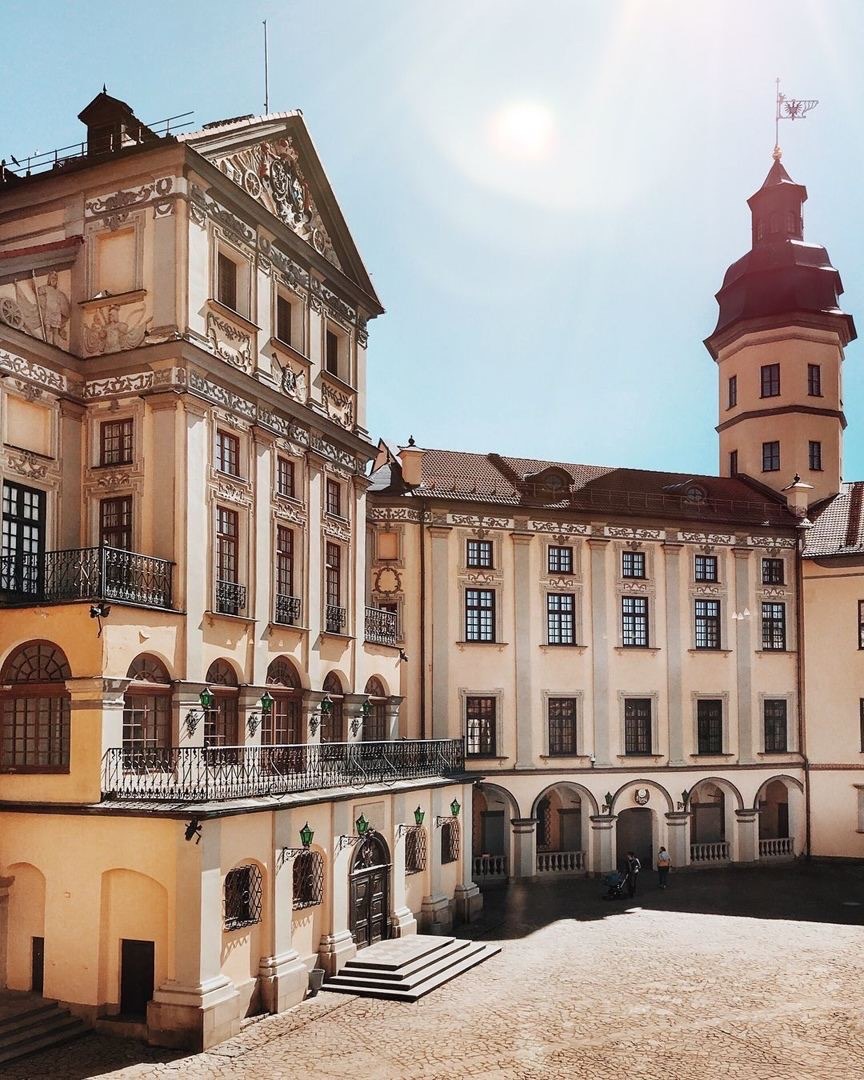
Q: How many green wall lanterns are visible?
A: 10